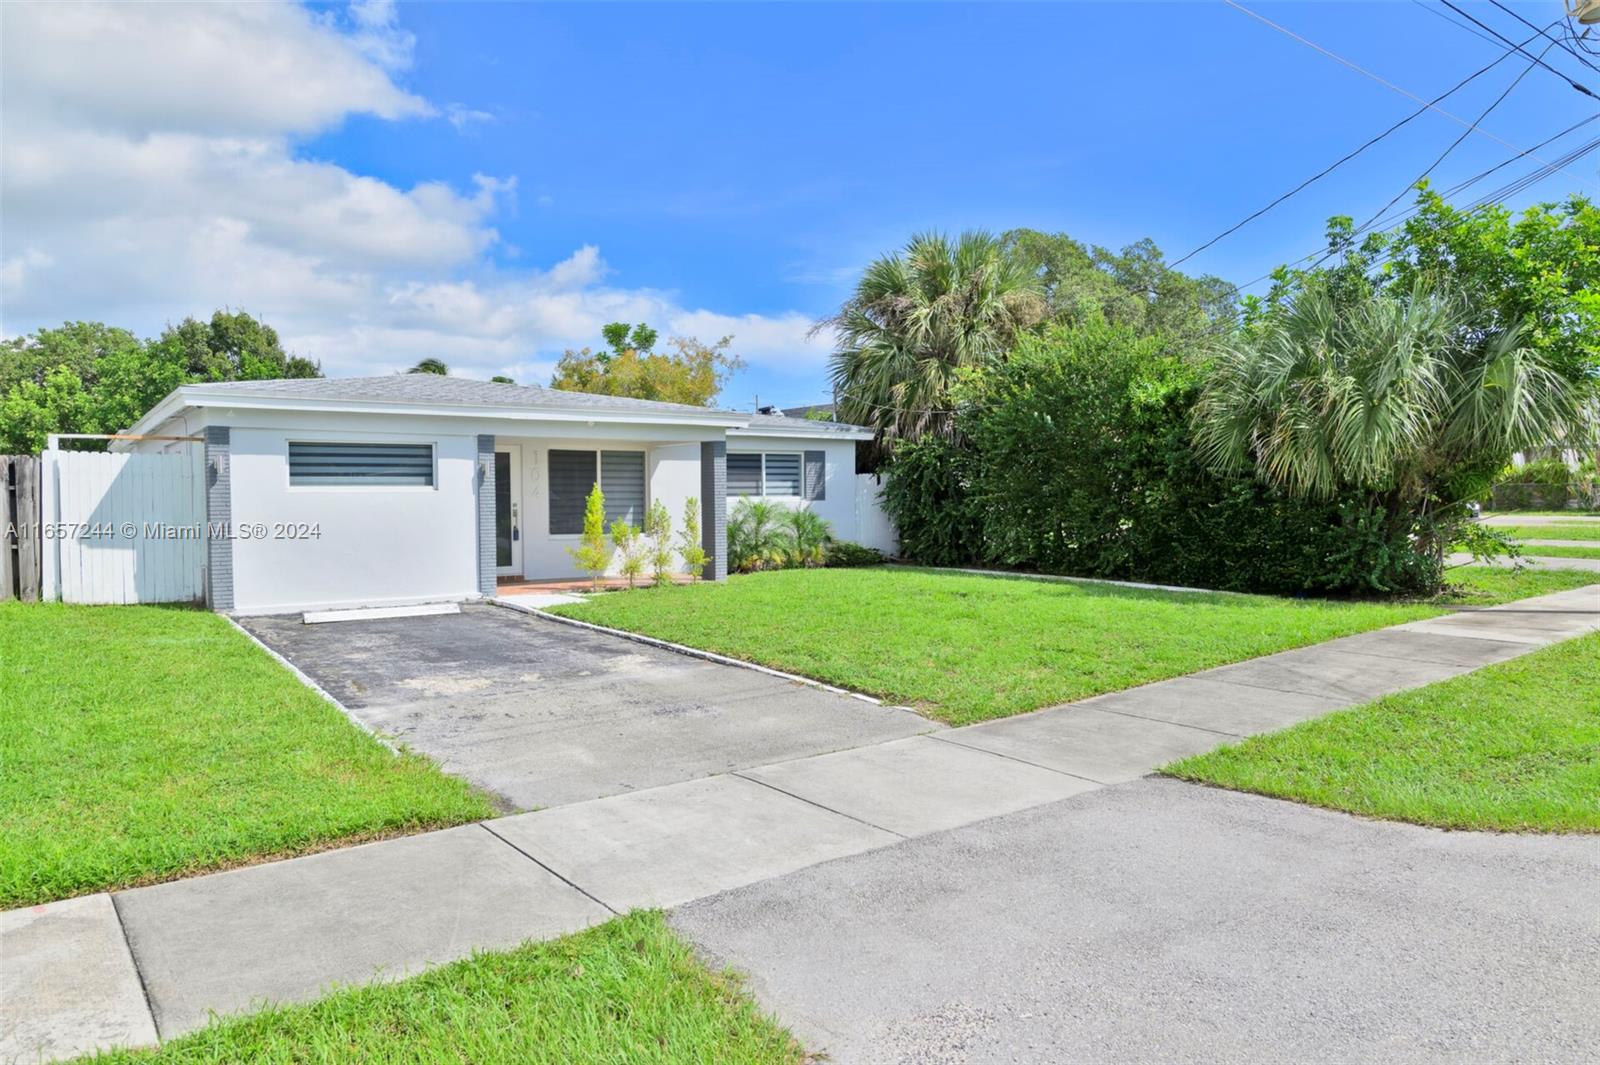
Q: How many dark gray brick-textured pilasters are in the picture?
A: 3